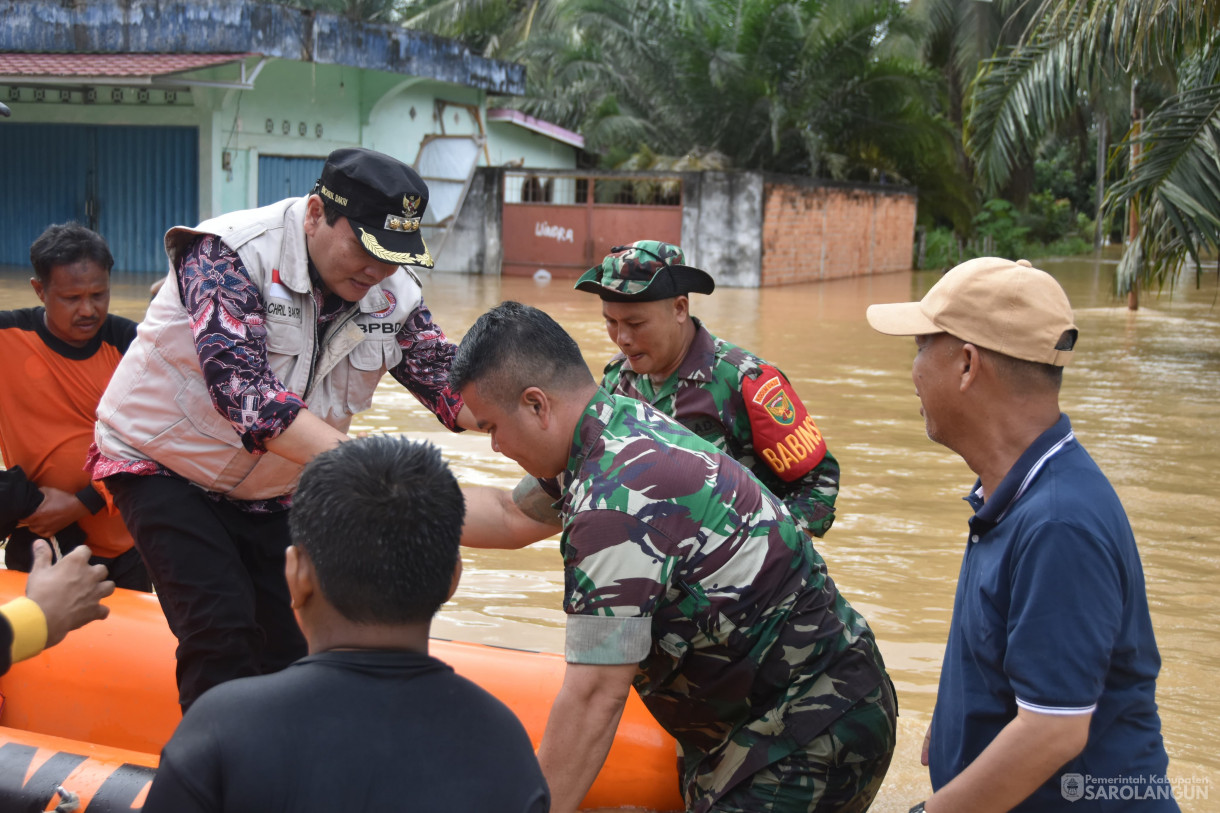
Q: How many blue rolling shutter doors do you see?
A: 2